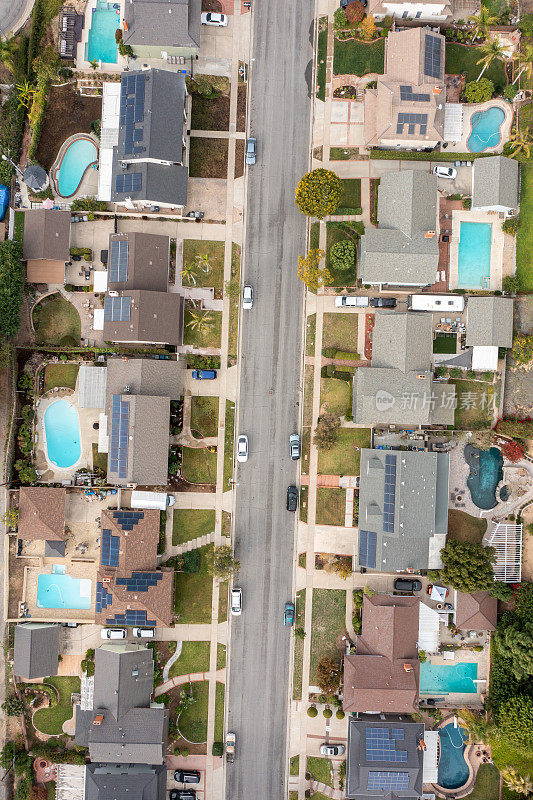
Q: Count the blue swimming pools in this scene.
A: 9